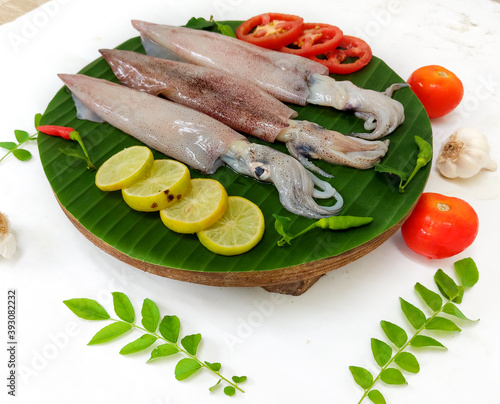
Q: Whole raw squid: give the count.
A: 3